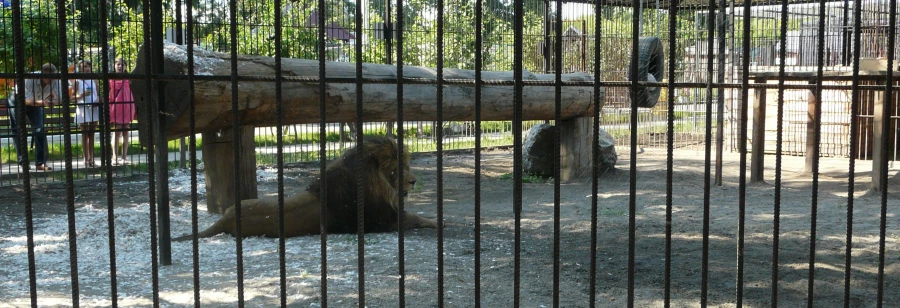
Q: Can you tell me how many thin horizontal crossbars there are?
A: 1